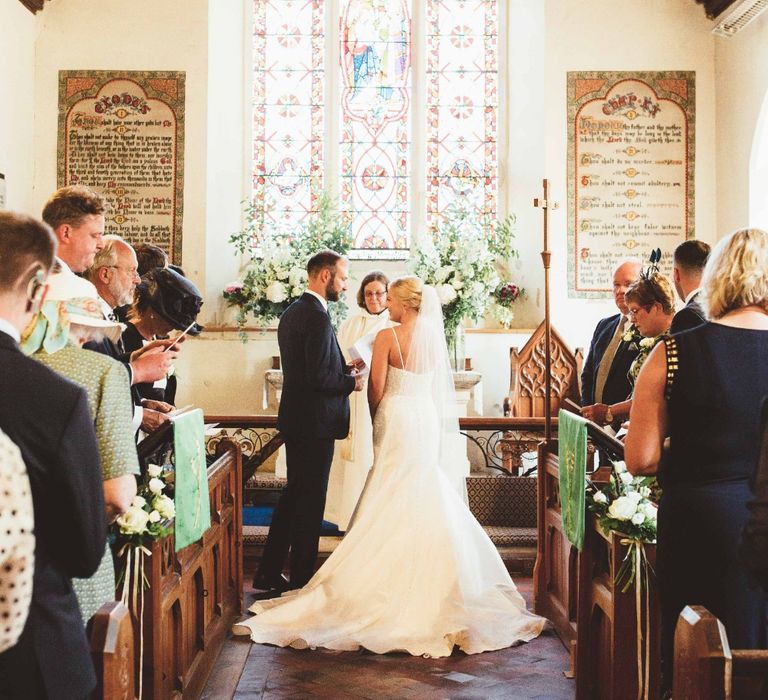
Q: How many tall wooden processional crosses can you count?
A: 1